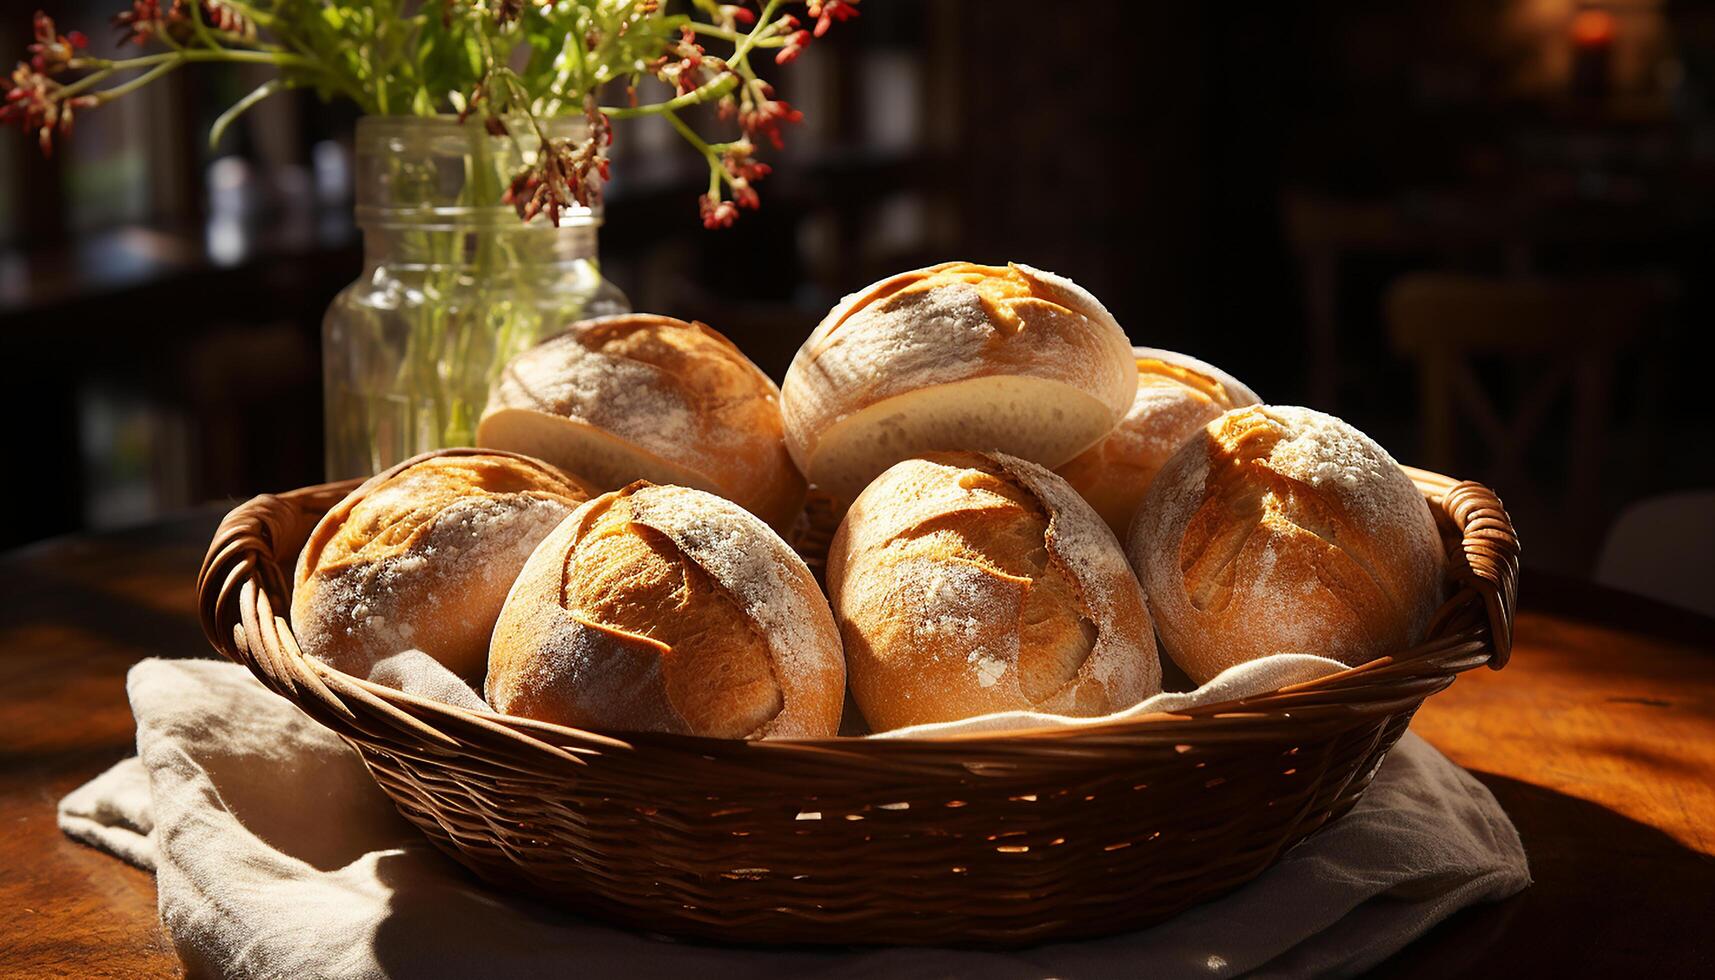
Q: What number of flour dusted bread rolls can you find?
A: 7